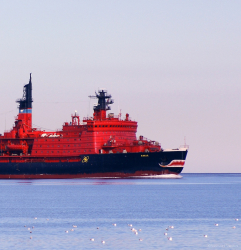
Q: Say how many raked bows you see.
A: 1